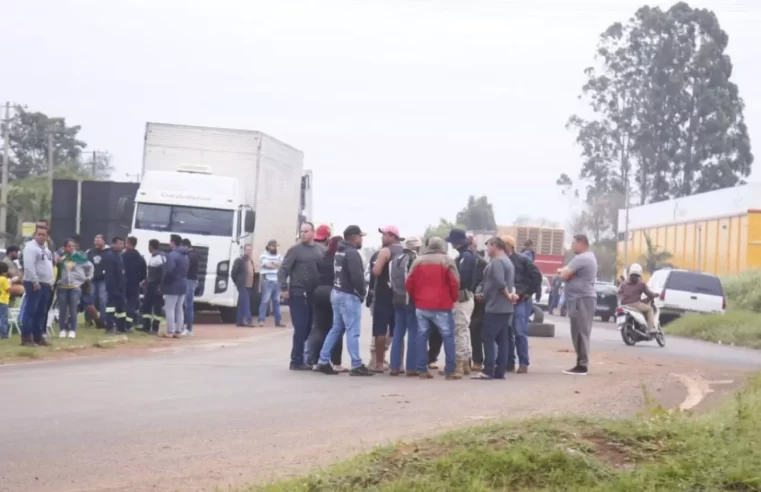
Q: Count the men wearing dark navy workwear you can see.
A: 3